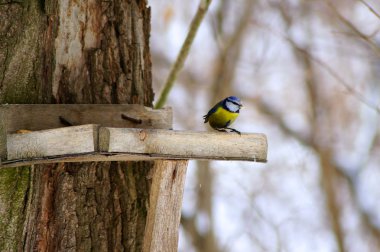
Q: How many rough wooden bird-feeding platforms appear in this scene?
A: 1